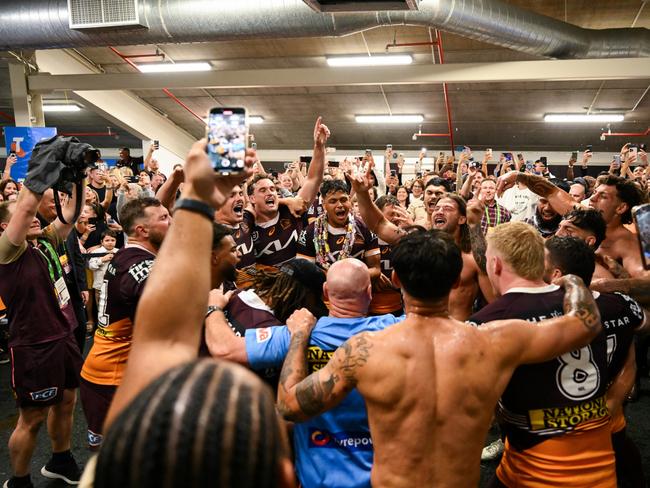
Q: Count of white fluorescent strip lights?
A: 6